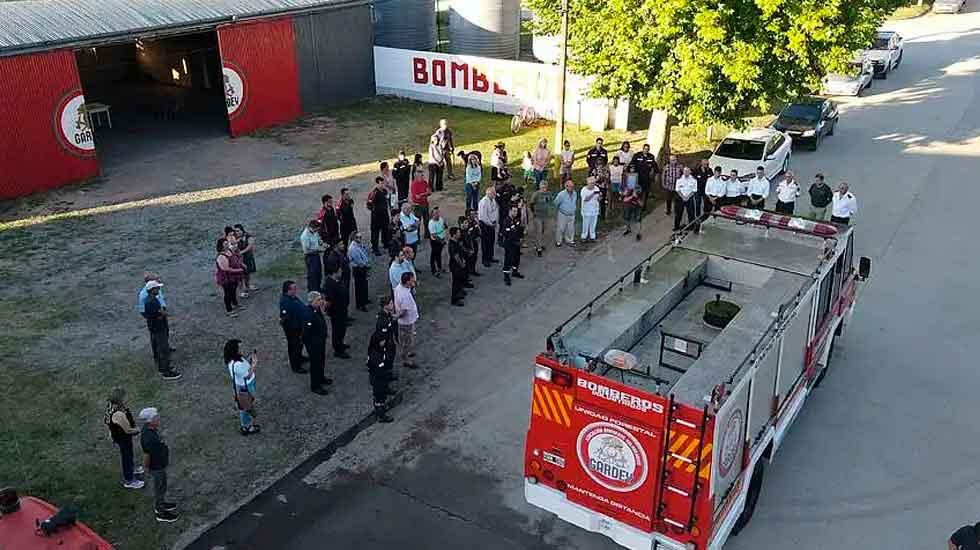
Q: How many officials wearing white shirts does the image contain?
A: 6